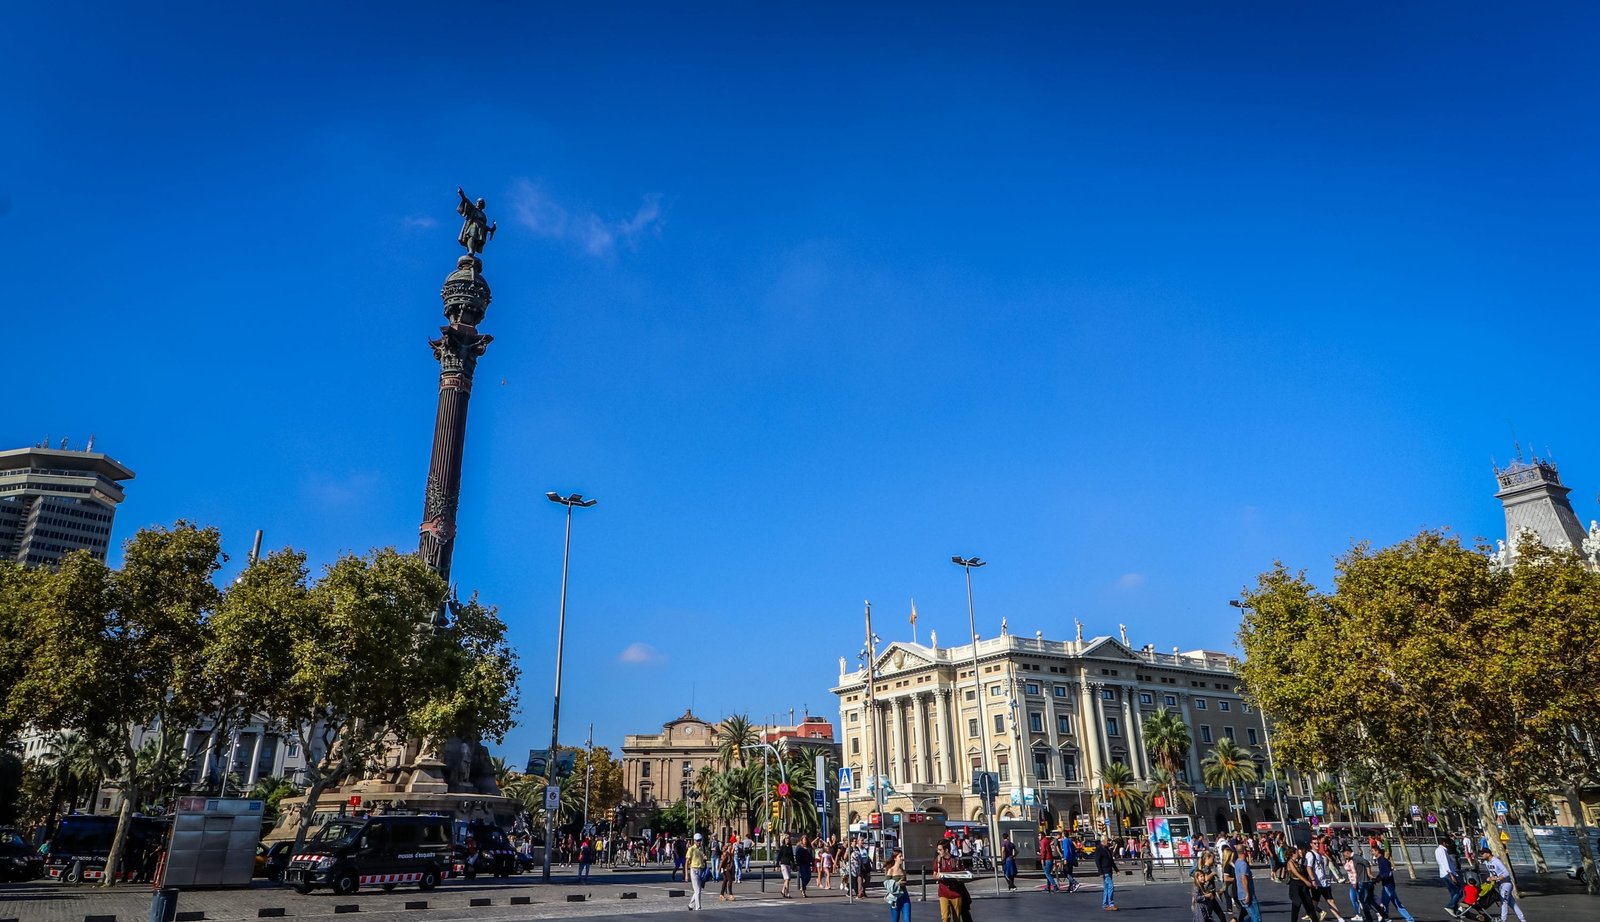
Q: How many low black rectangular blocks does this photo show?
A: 11